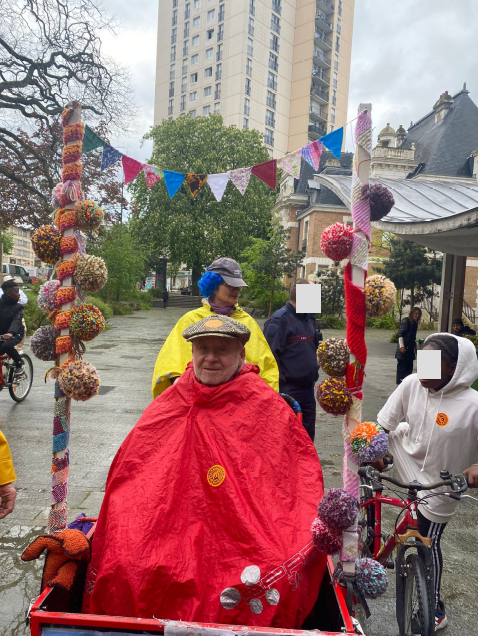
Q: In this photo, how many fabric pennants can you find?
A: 12